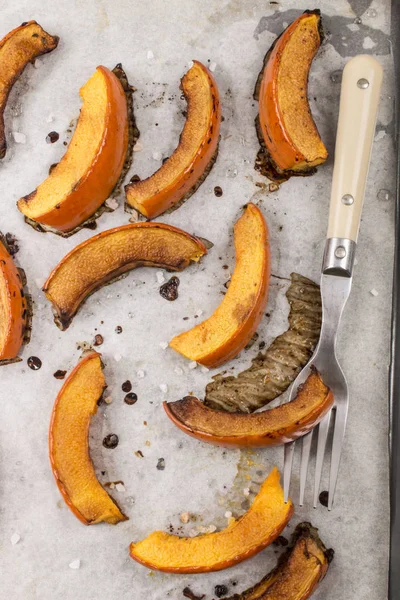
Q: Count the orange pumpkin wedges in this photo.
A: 11